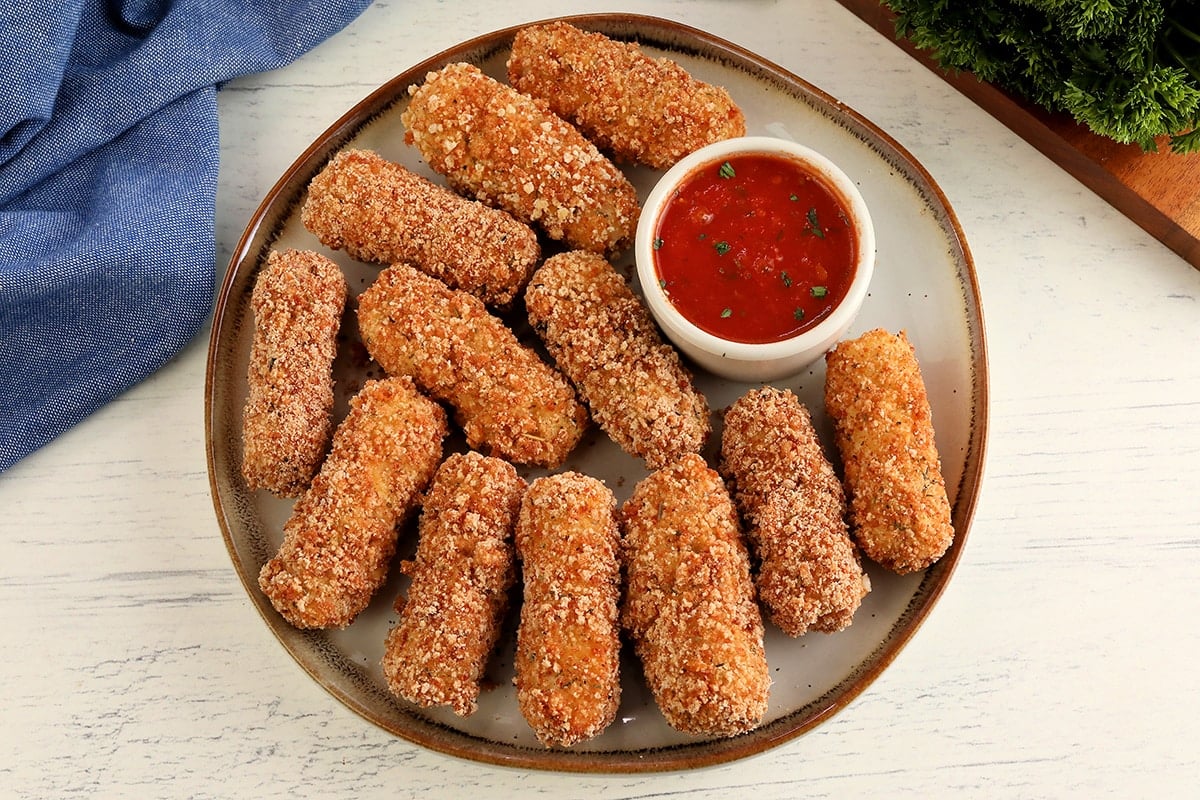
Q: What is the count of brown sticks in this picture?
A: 12